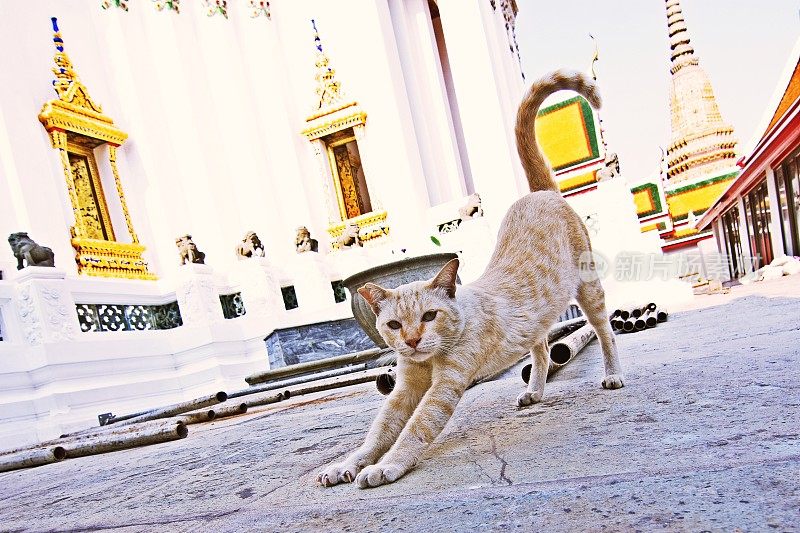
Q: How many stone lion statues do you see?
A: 7